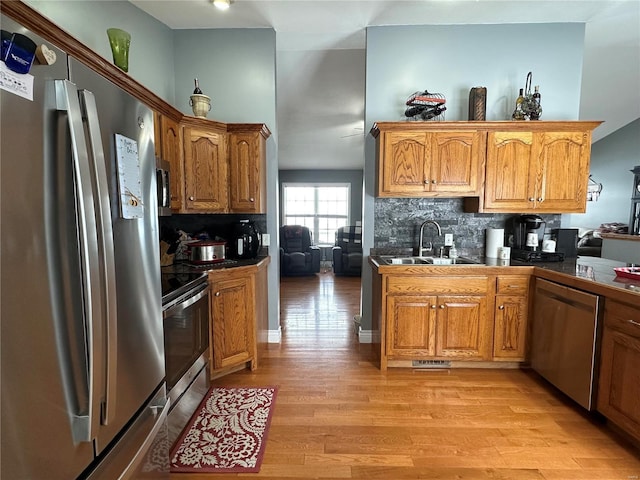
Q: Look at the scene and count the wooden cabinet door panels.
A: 12